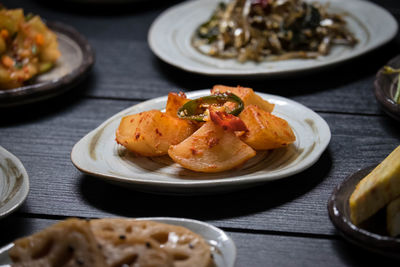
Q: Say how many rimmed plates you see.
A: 7